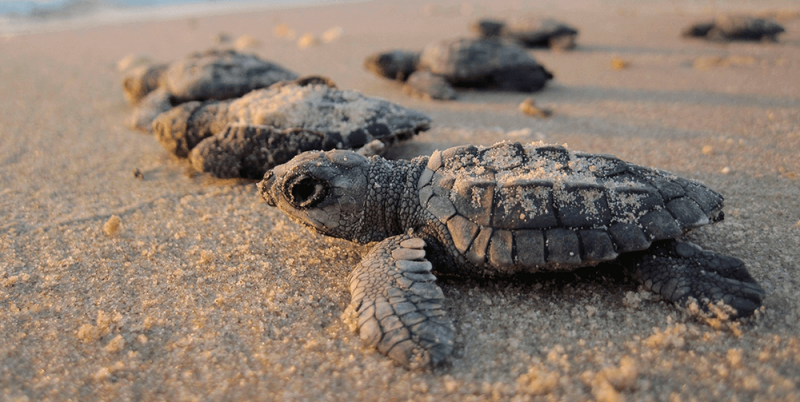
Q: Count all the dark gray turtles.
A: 6